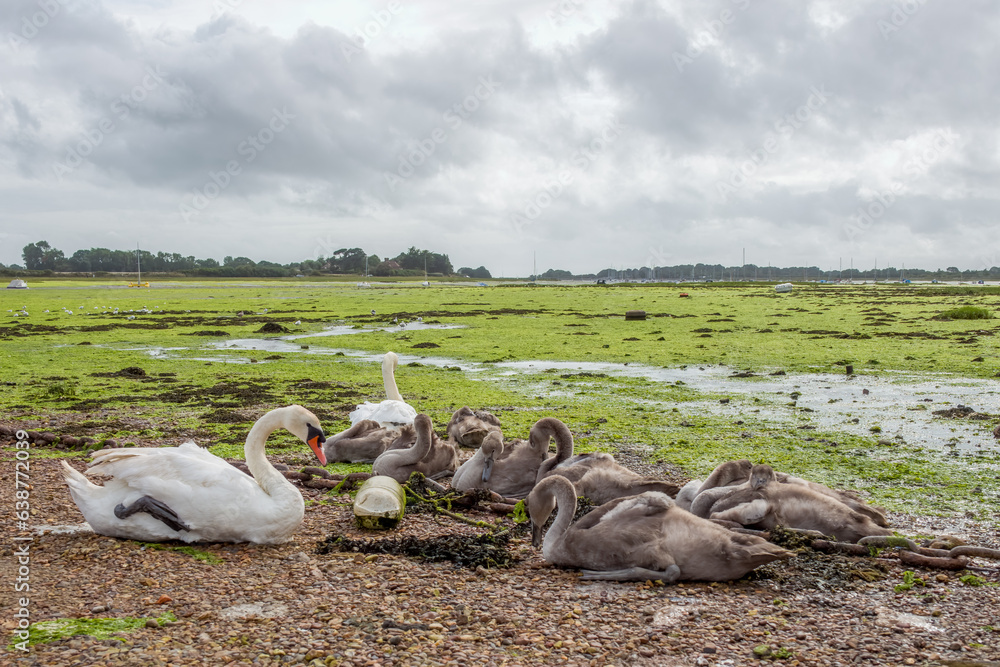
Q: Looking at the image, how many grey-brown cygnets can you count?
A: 8